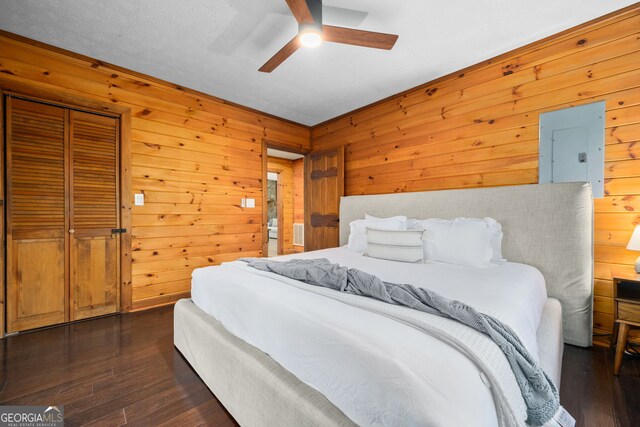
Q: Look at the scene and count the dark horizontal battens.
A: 3